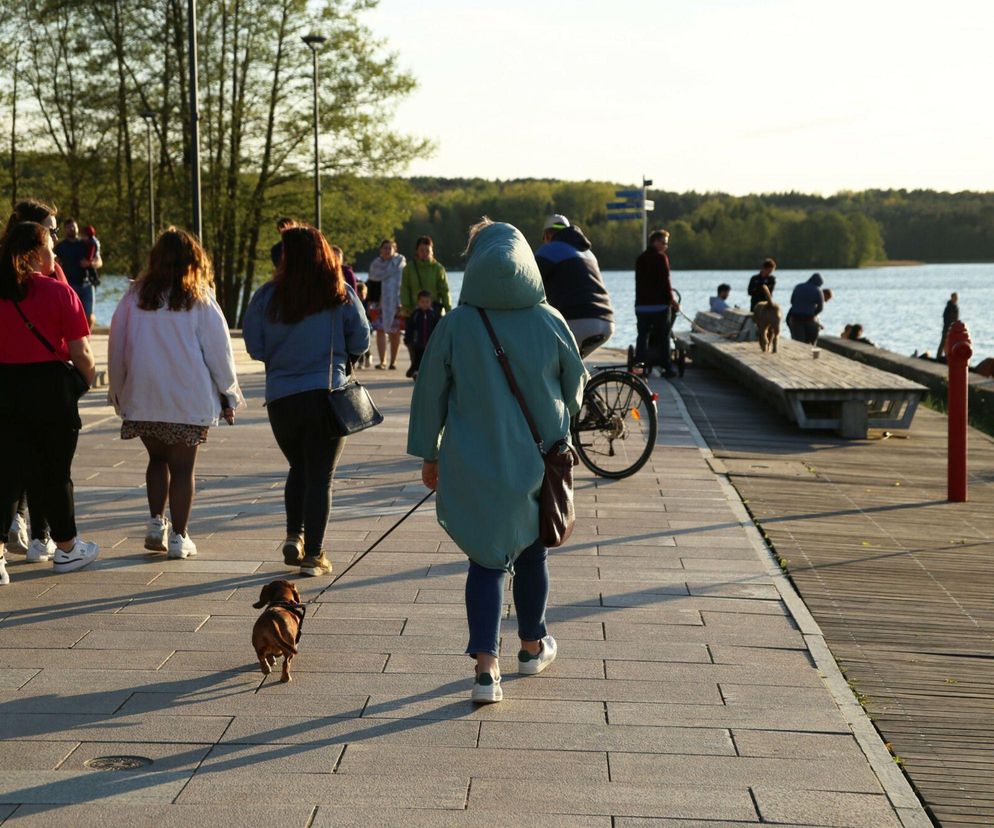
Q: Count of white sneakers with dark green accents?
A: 2